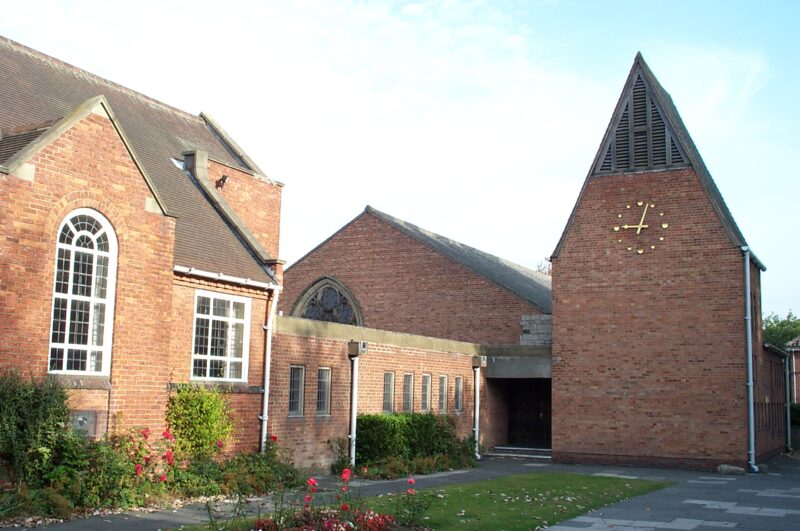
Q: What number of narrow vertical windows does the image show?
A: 7